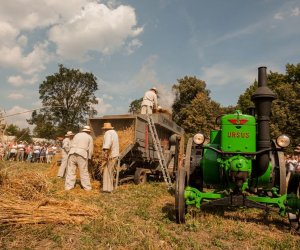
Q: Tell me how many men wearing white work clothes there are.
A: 4